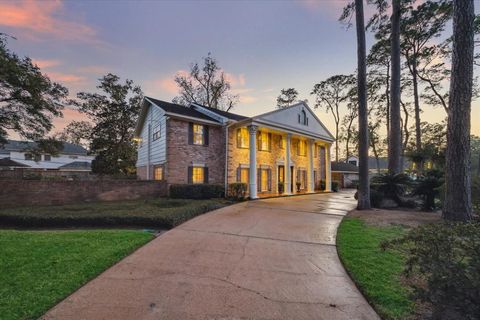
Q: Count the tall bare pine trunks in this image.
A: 3